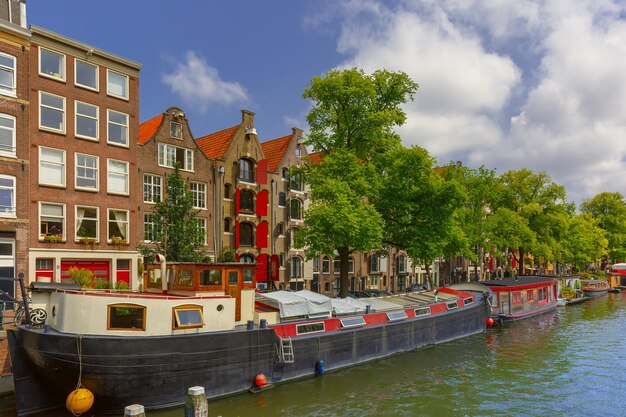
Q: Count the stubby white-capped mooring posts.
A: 2